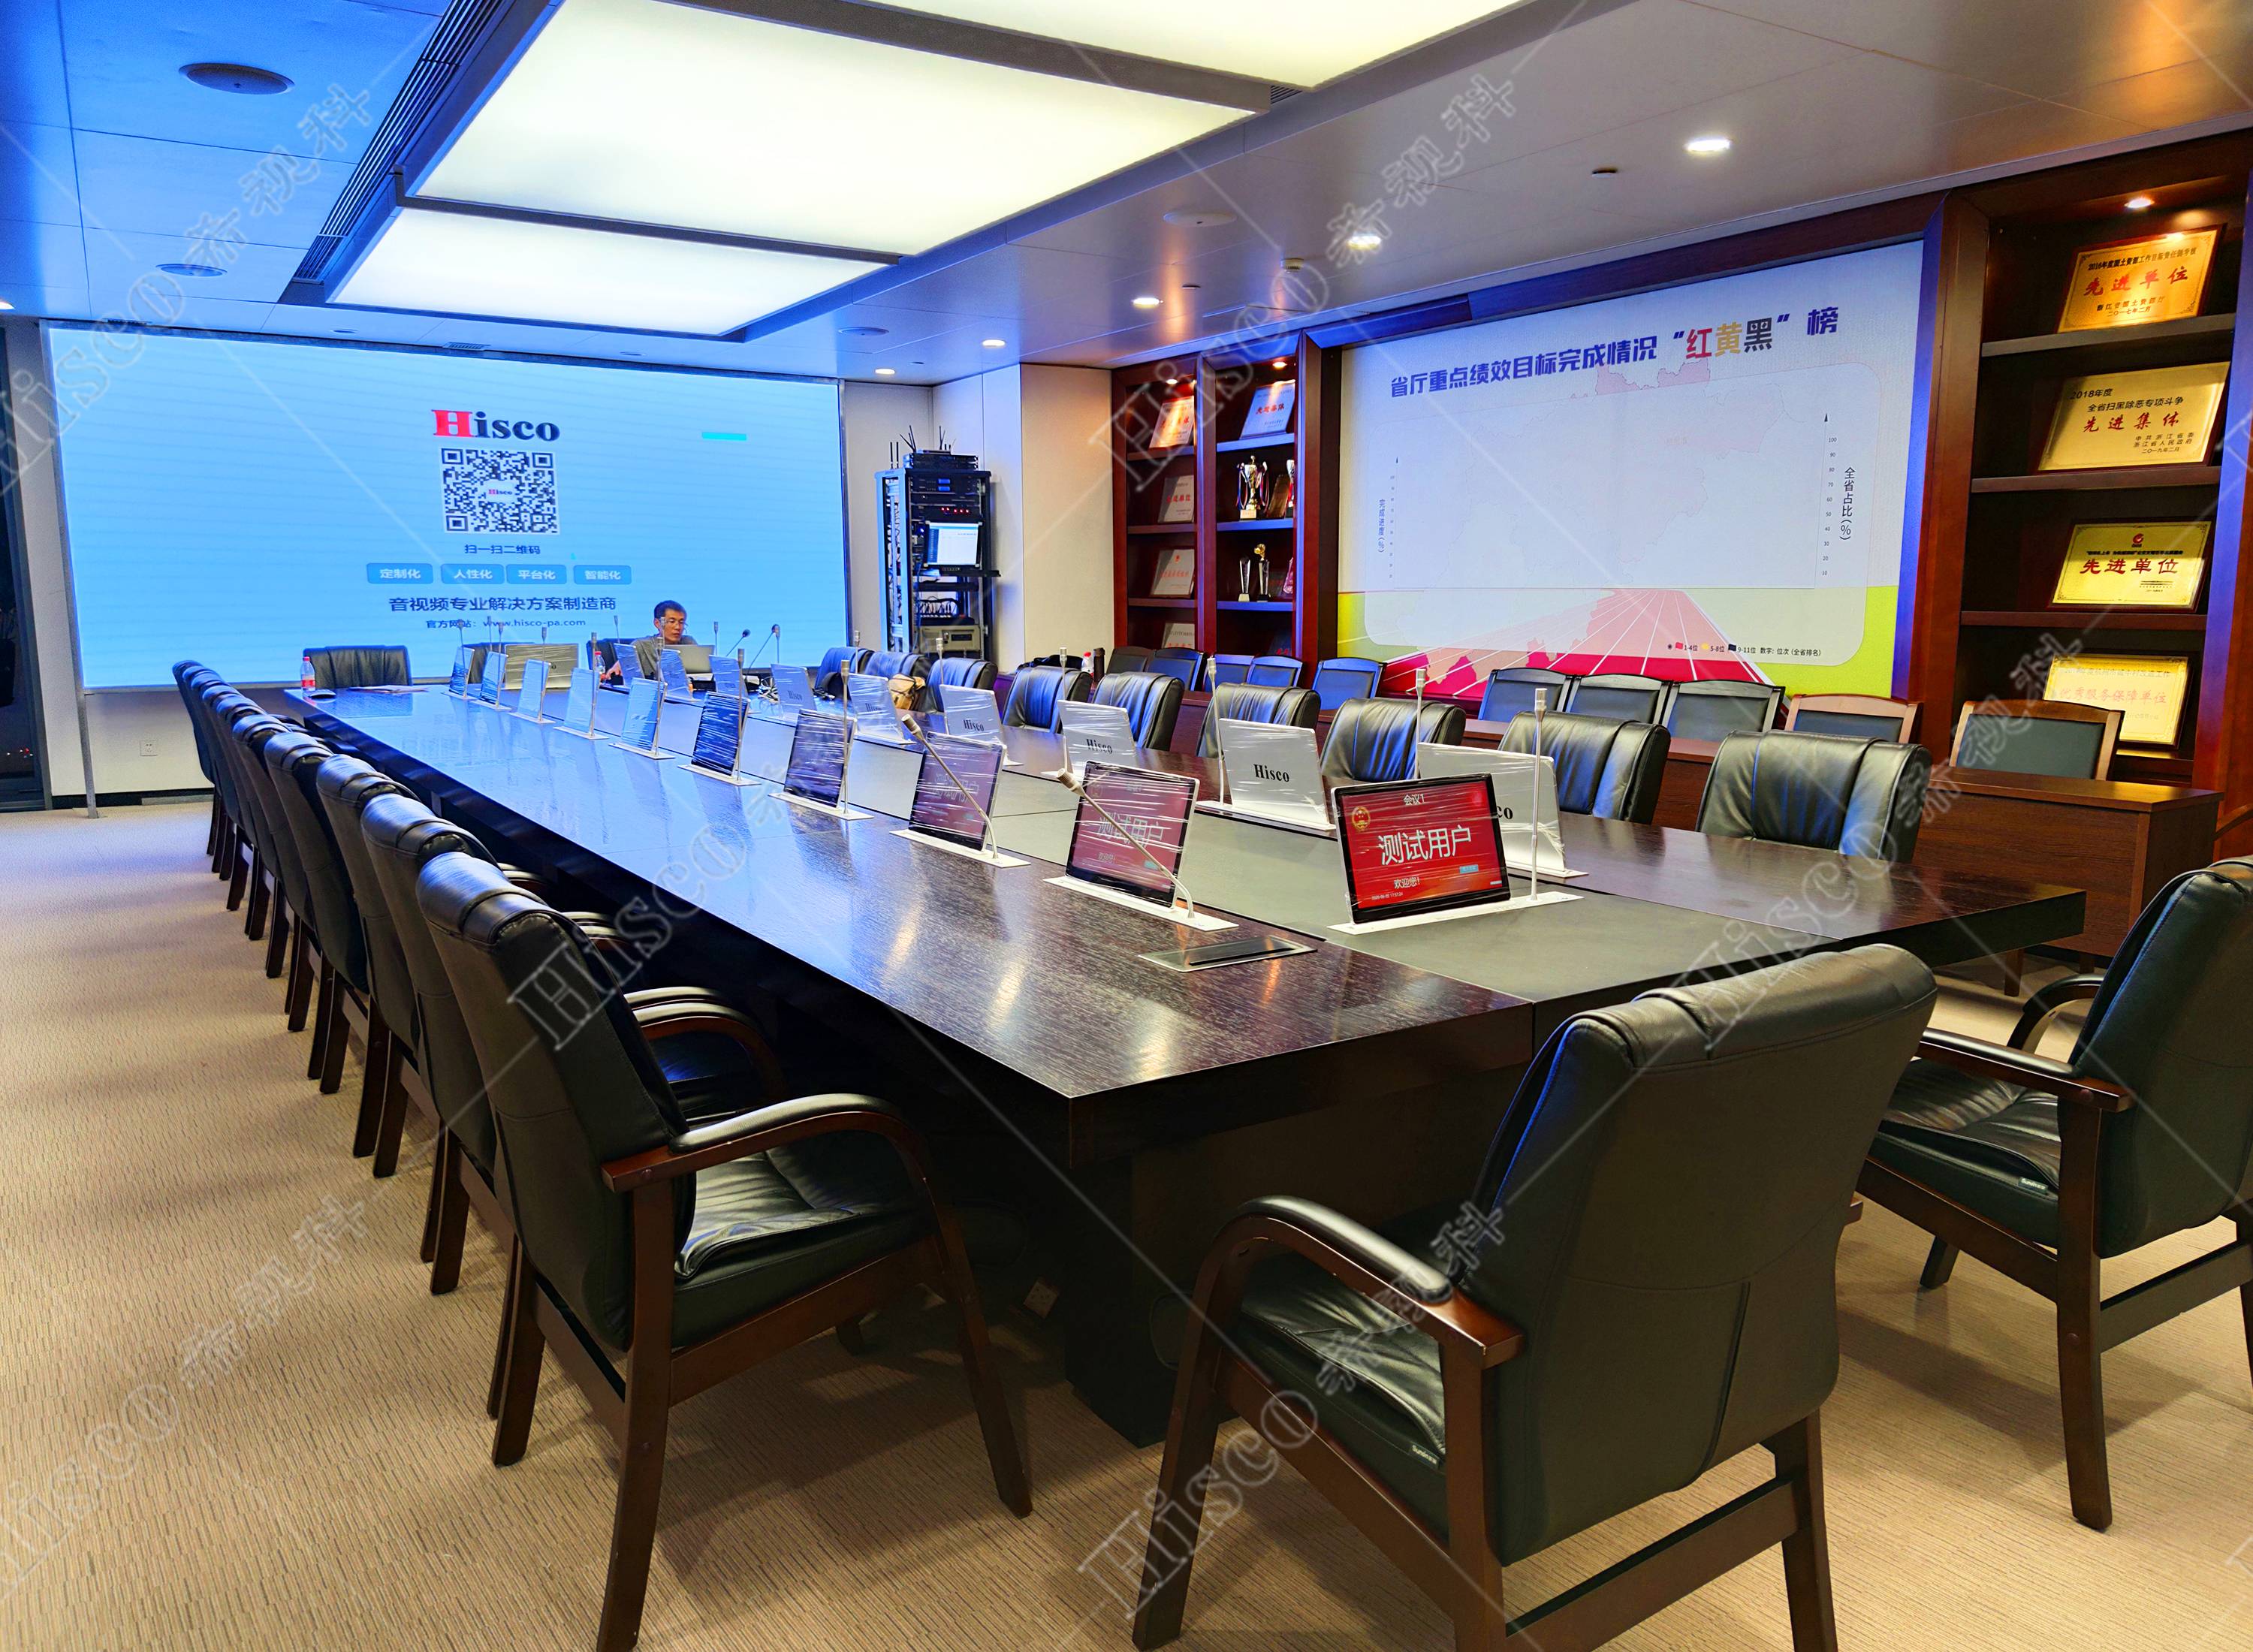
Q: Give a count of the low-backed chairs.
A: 10